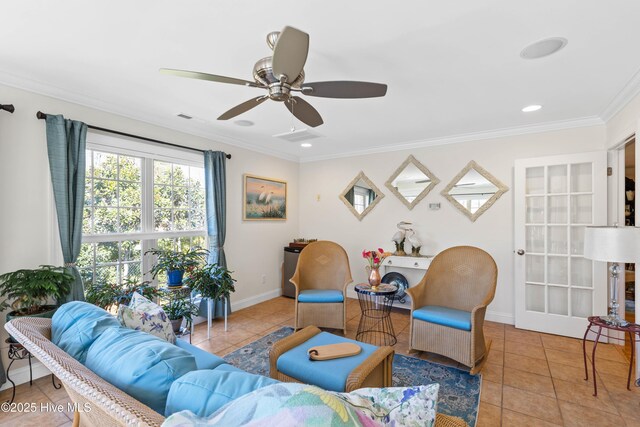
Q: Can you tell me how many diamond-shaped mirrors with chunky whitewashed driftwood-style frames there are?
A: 3